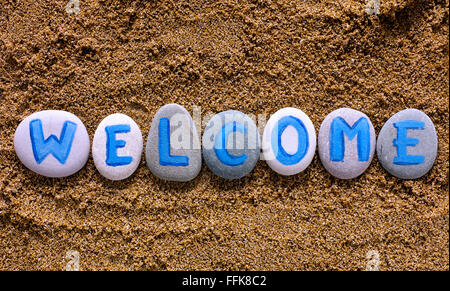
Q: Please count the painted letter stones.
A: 7